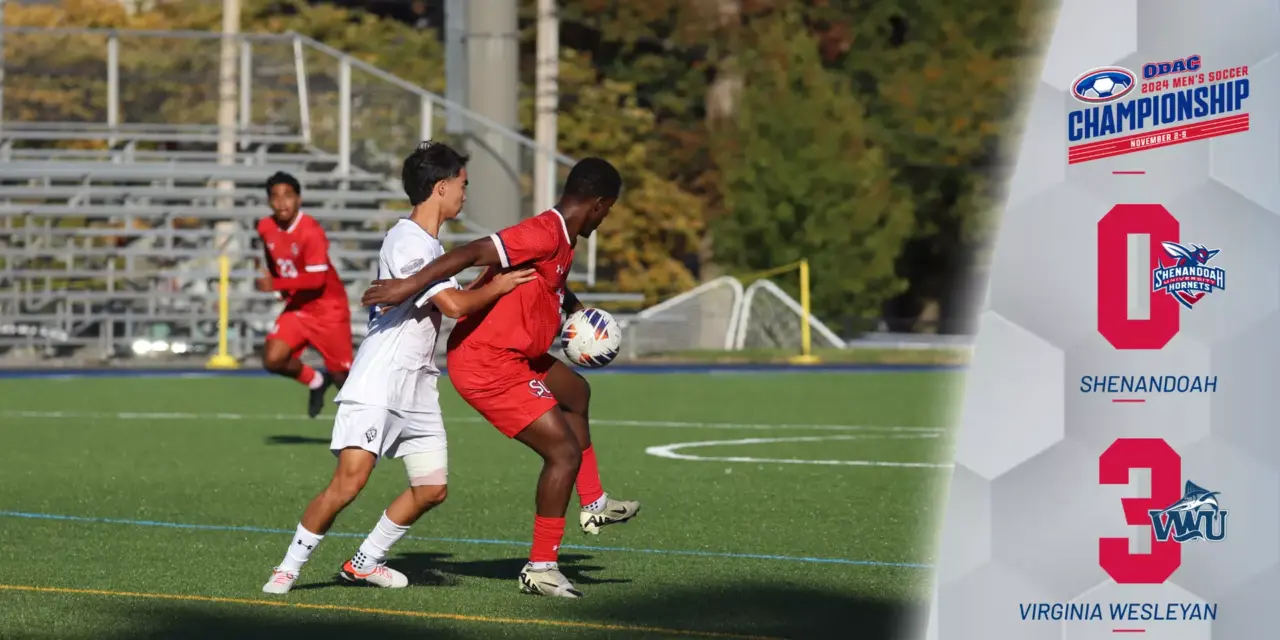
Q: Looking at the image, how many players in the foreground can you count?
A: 2